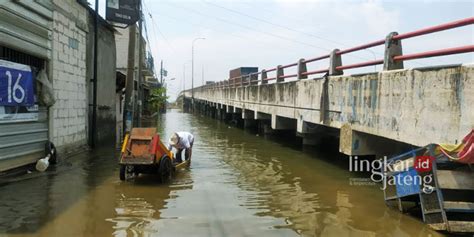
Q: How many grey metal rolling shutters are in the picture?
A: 1